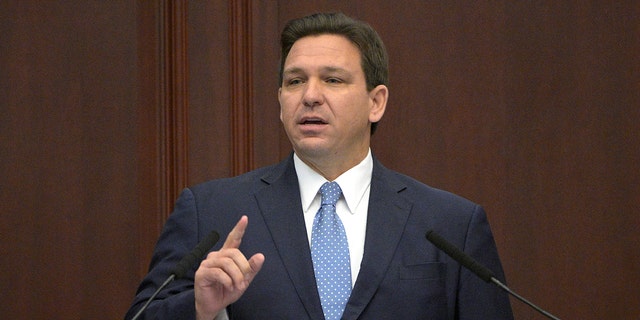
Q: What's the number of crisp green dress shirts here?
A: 0